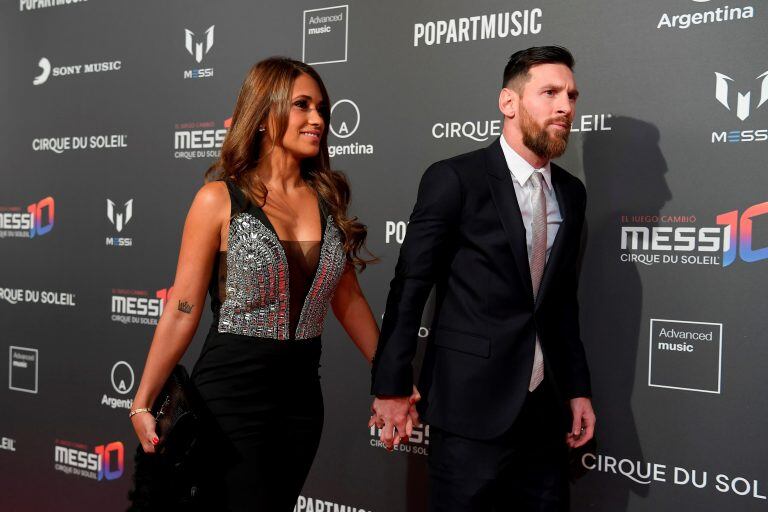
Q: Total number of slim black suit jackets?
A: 1